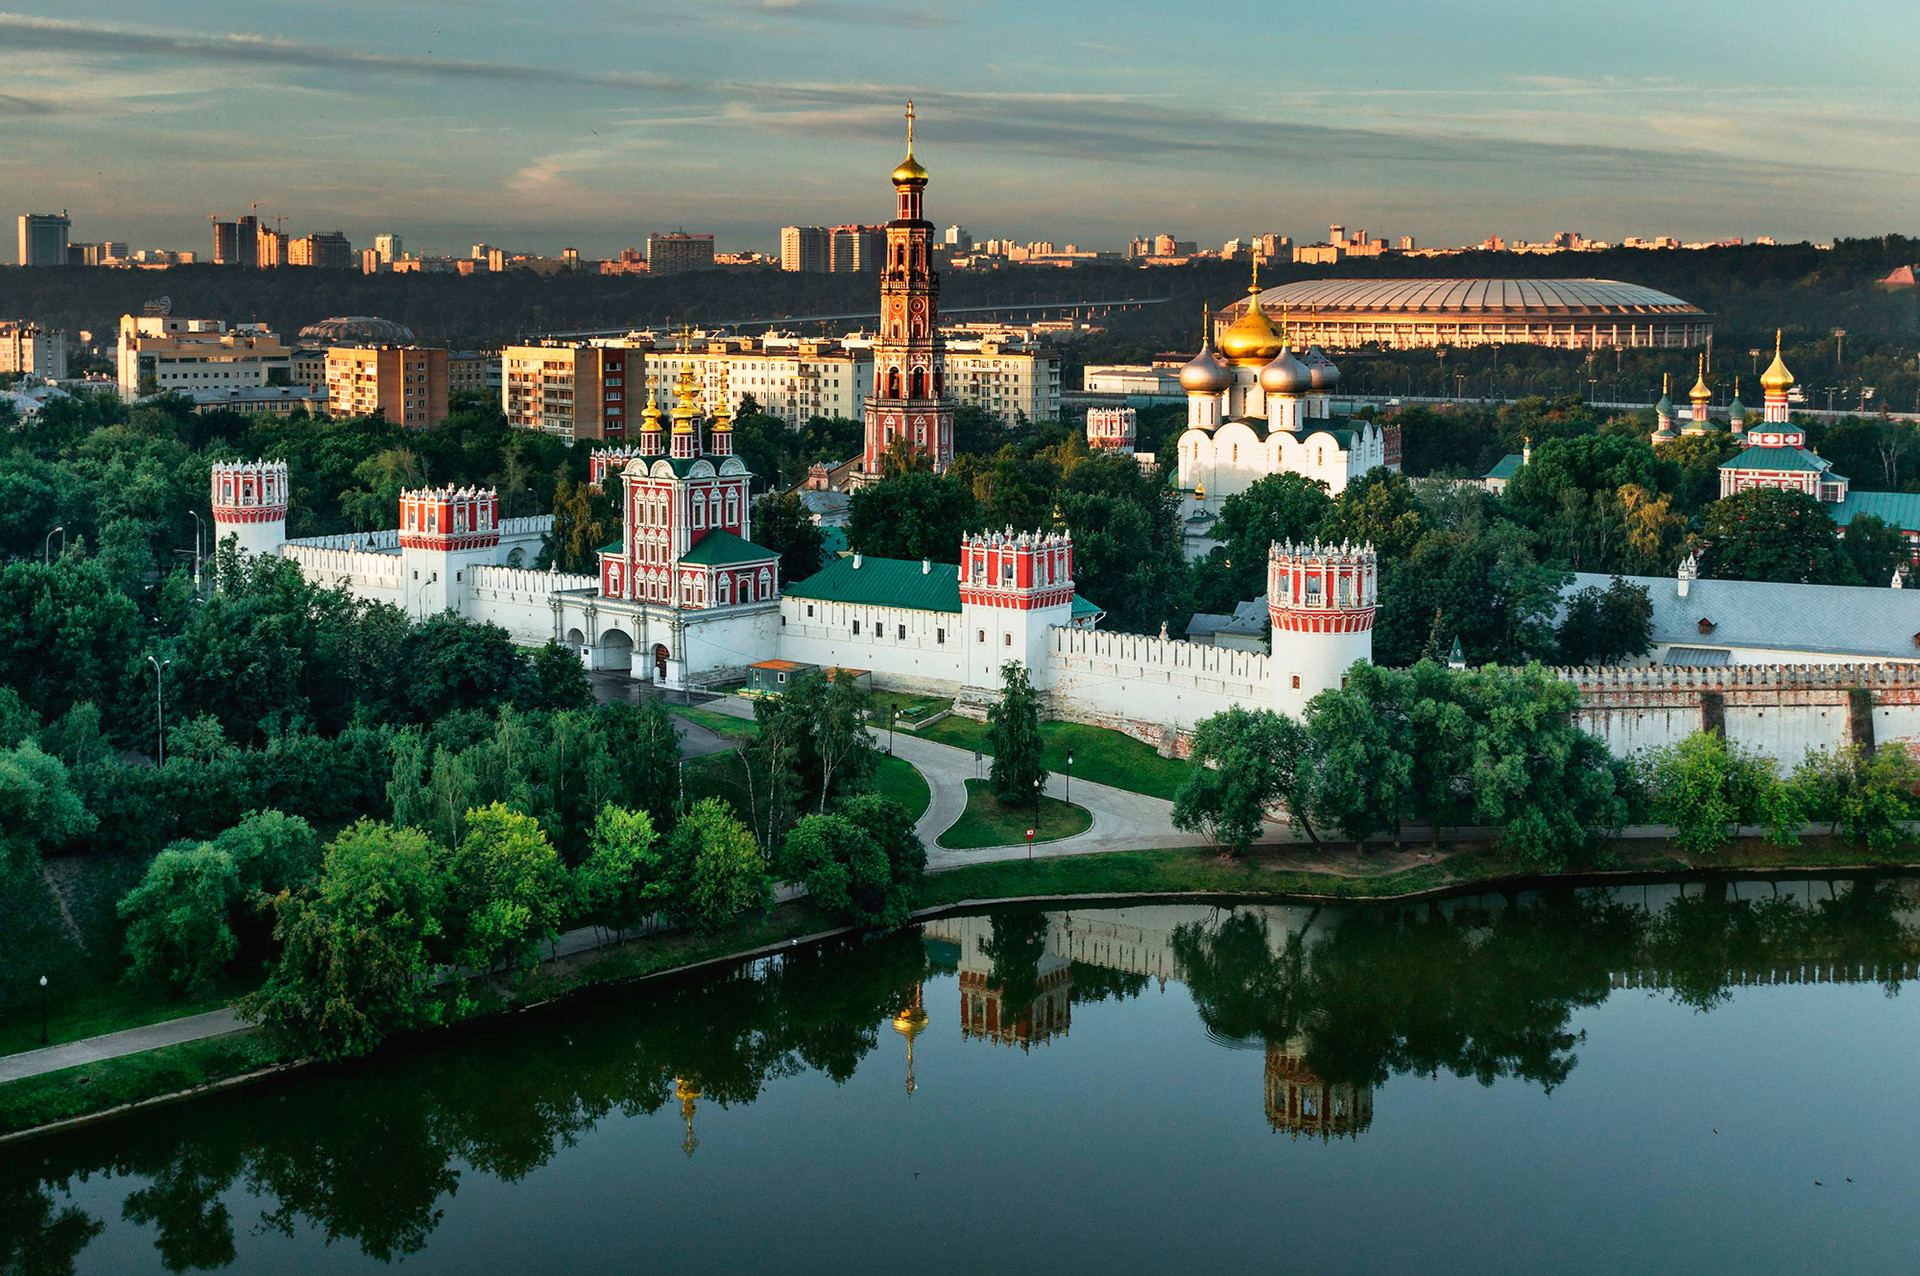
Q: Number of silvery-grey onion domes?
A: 3